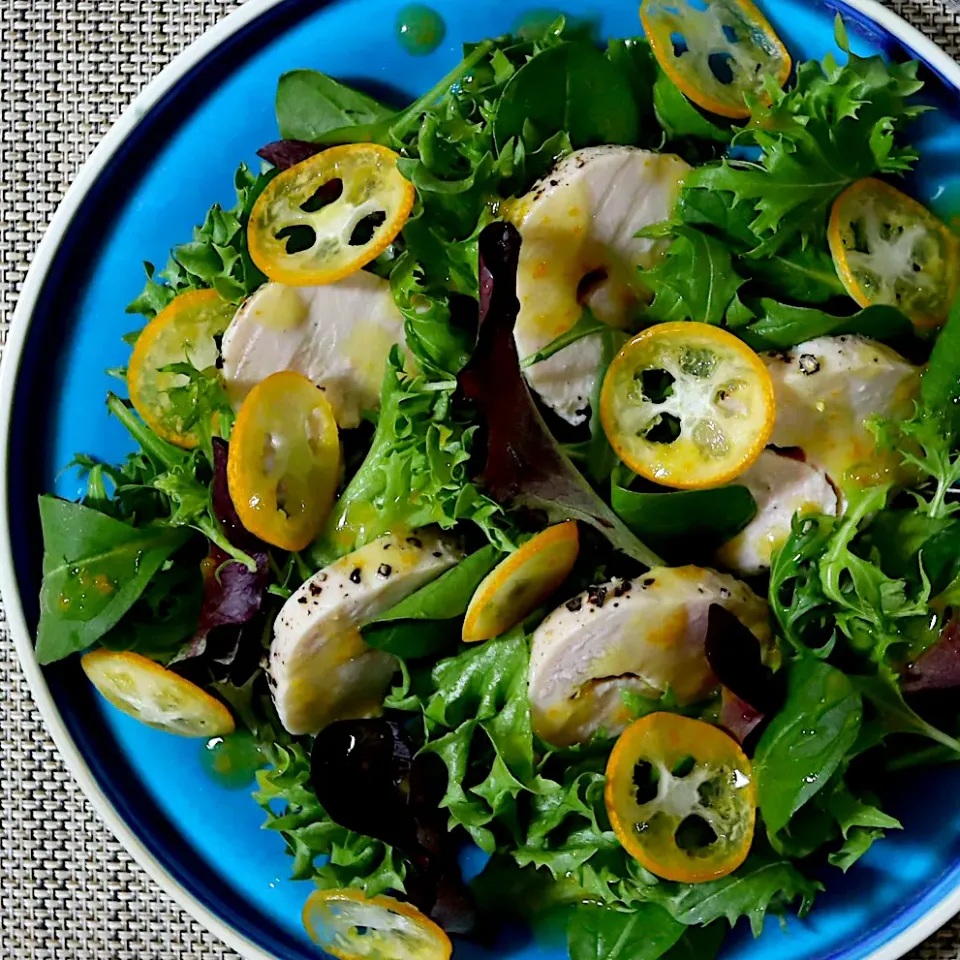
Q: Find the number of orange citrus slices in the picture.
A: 10